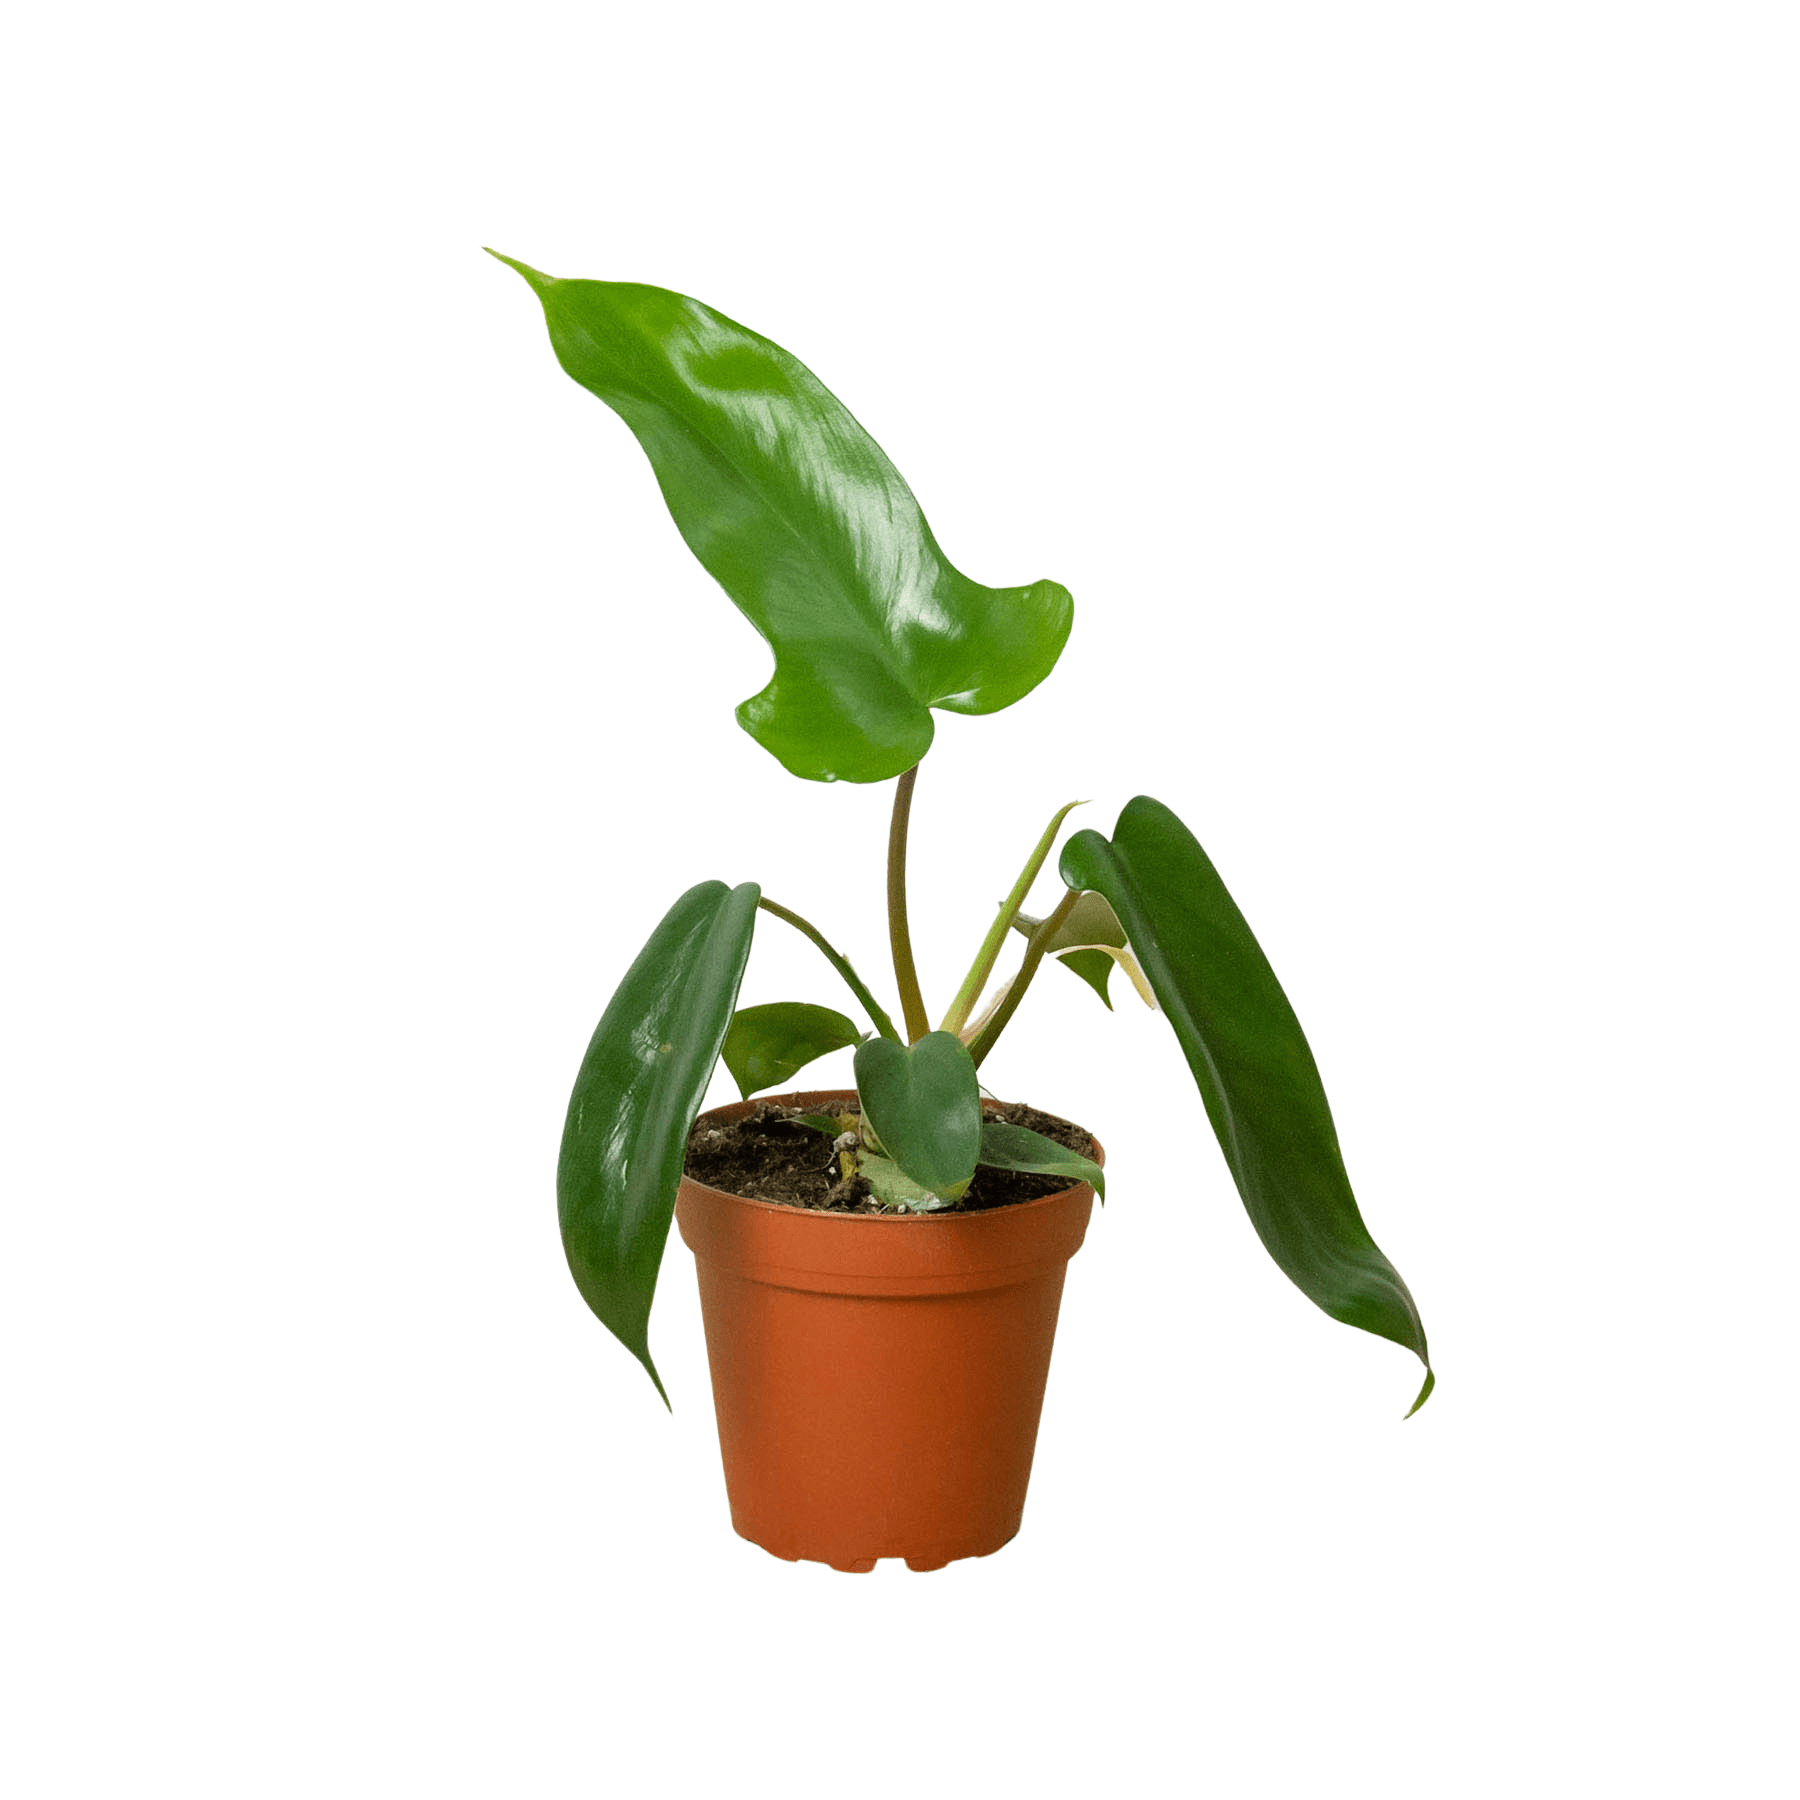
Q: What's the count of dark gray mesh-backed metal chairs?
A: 0